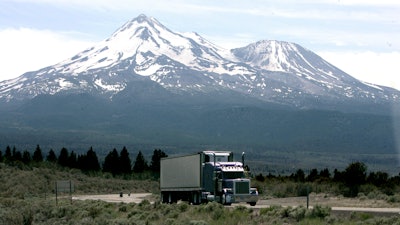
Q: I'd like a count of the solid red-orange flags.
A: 0